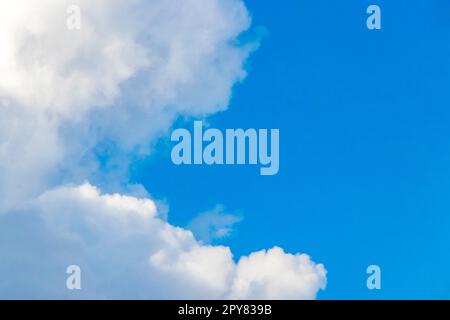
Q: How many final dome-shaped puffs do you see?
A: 2